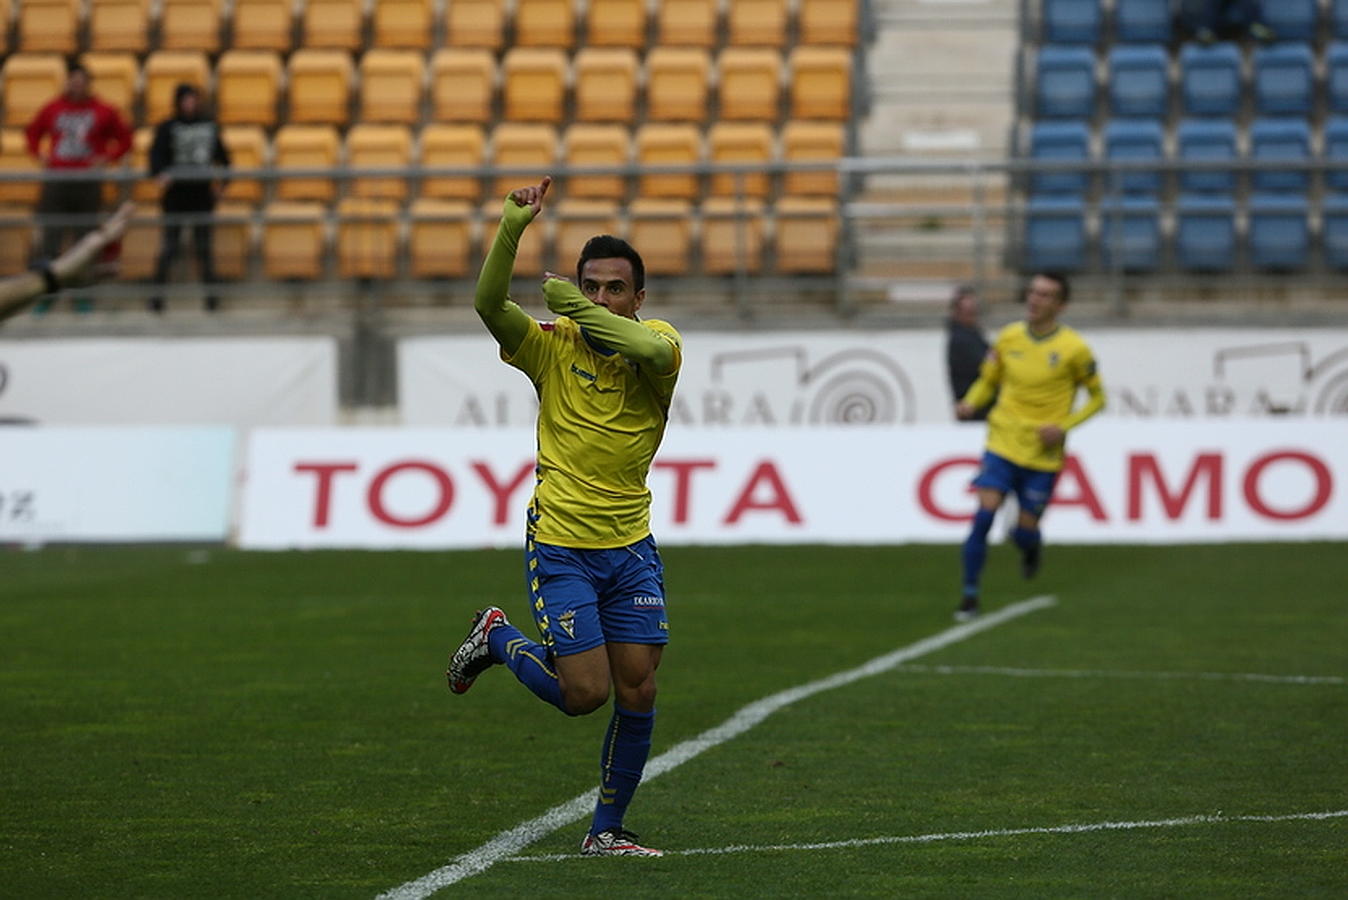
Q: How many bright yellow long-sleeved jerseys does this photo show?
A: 2